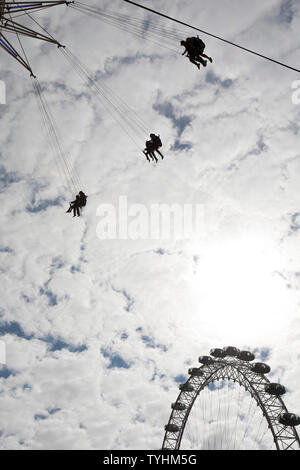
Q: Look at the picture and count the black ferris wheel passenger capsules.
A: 11